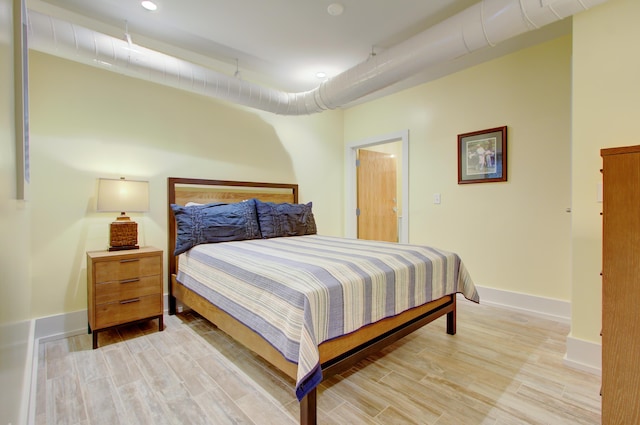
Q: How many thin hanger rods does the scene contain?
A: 3